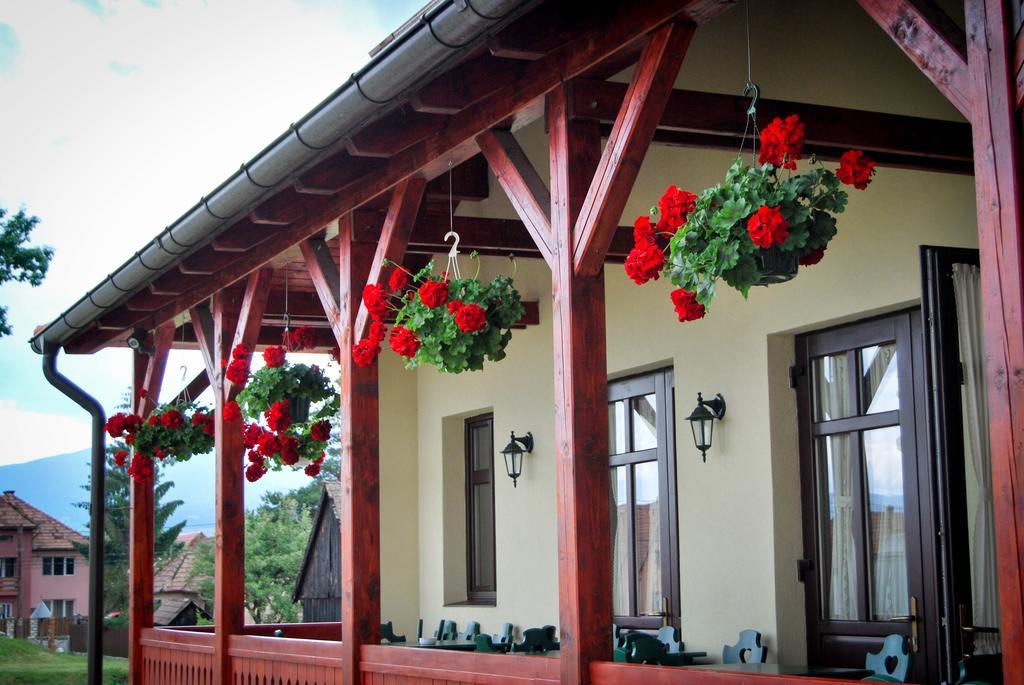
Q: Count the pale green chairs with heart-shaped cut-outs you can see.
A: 2